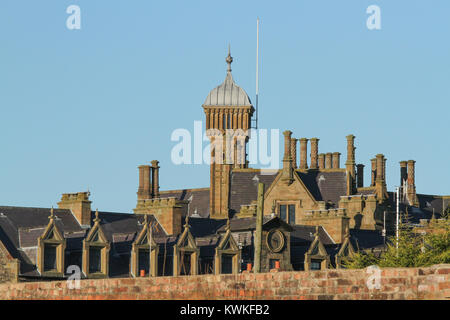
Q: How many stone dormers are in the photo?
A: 7